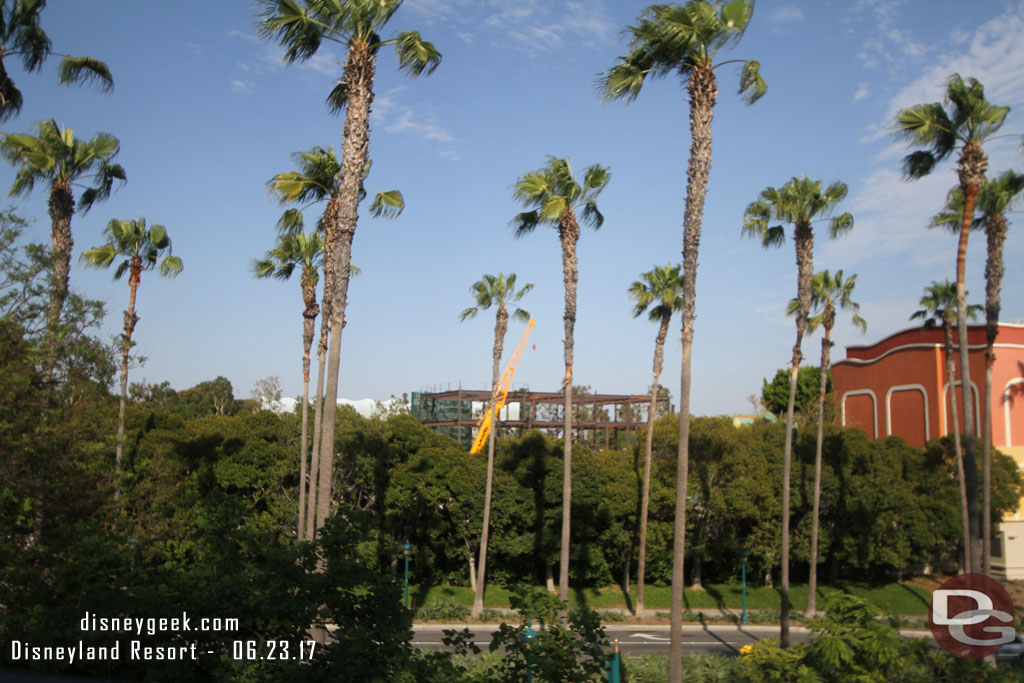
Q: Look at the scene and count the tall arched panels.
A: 4